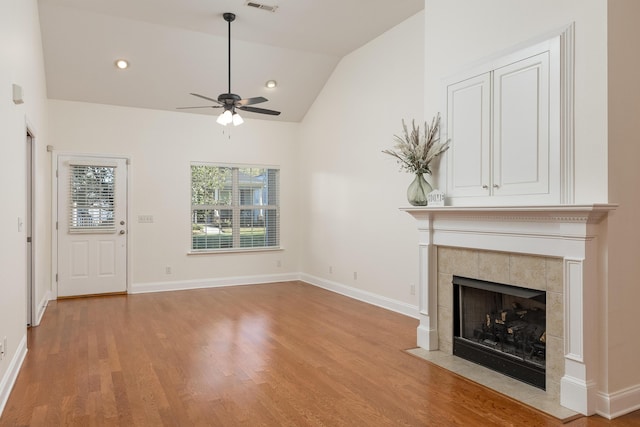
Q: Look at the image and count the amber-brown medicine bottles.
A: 0